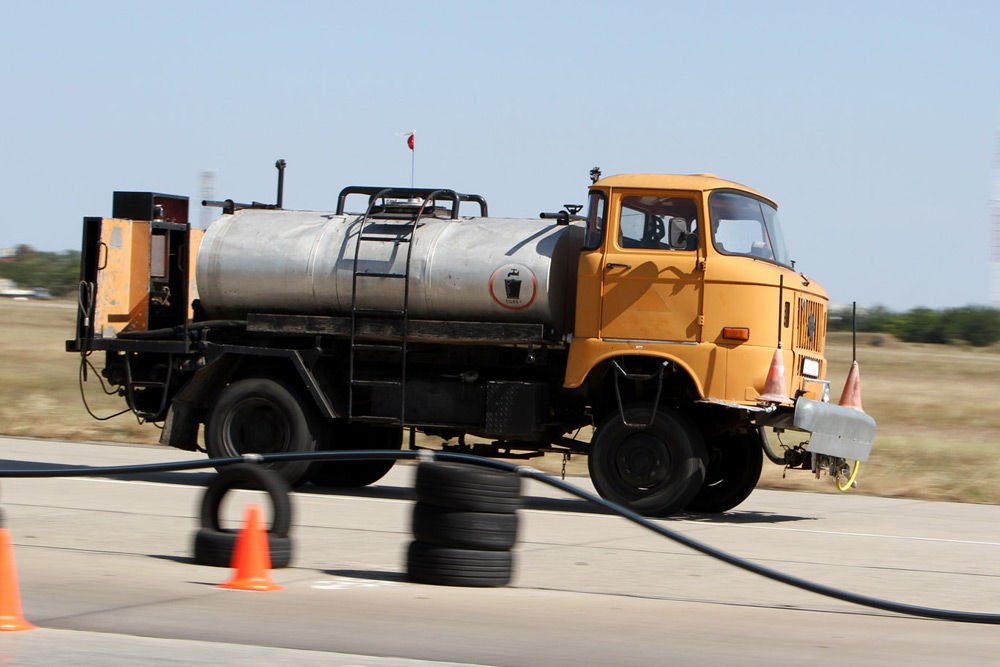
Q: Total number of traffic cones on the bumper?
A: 2